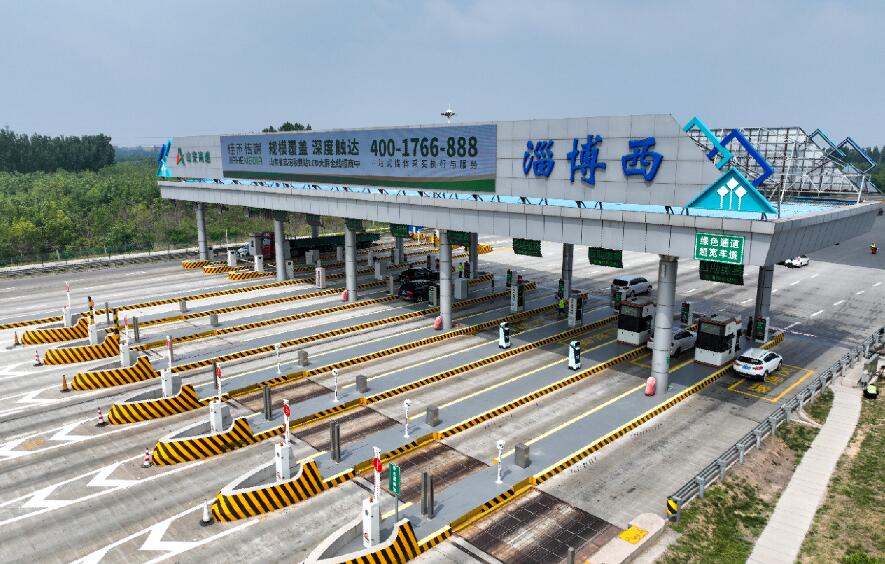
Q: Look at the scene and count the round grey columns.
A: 10